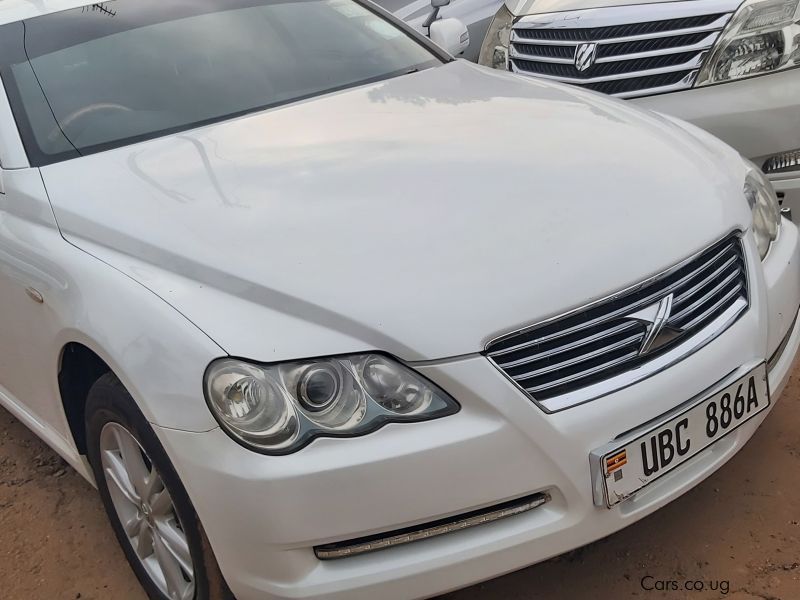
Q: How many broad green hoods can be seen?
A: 0